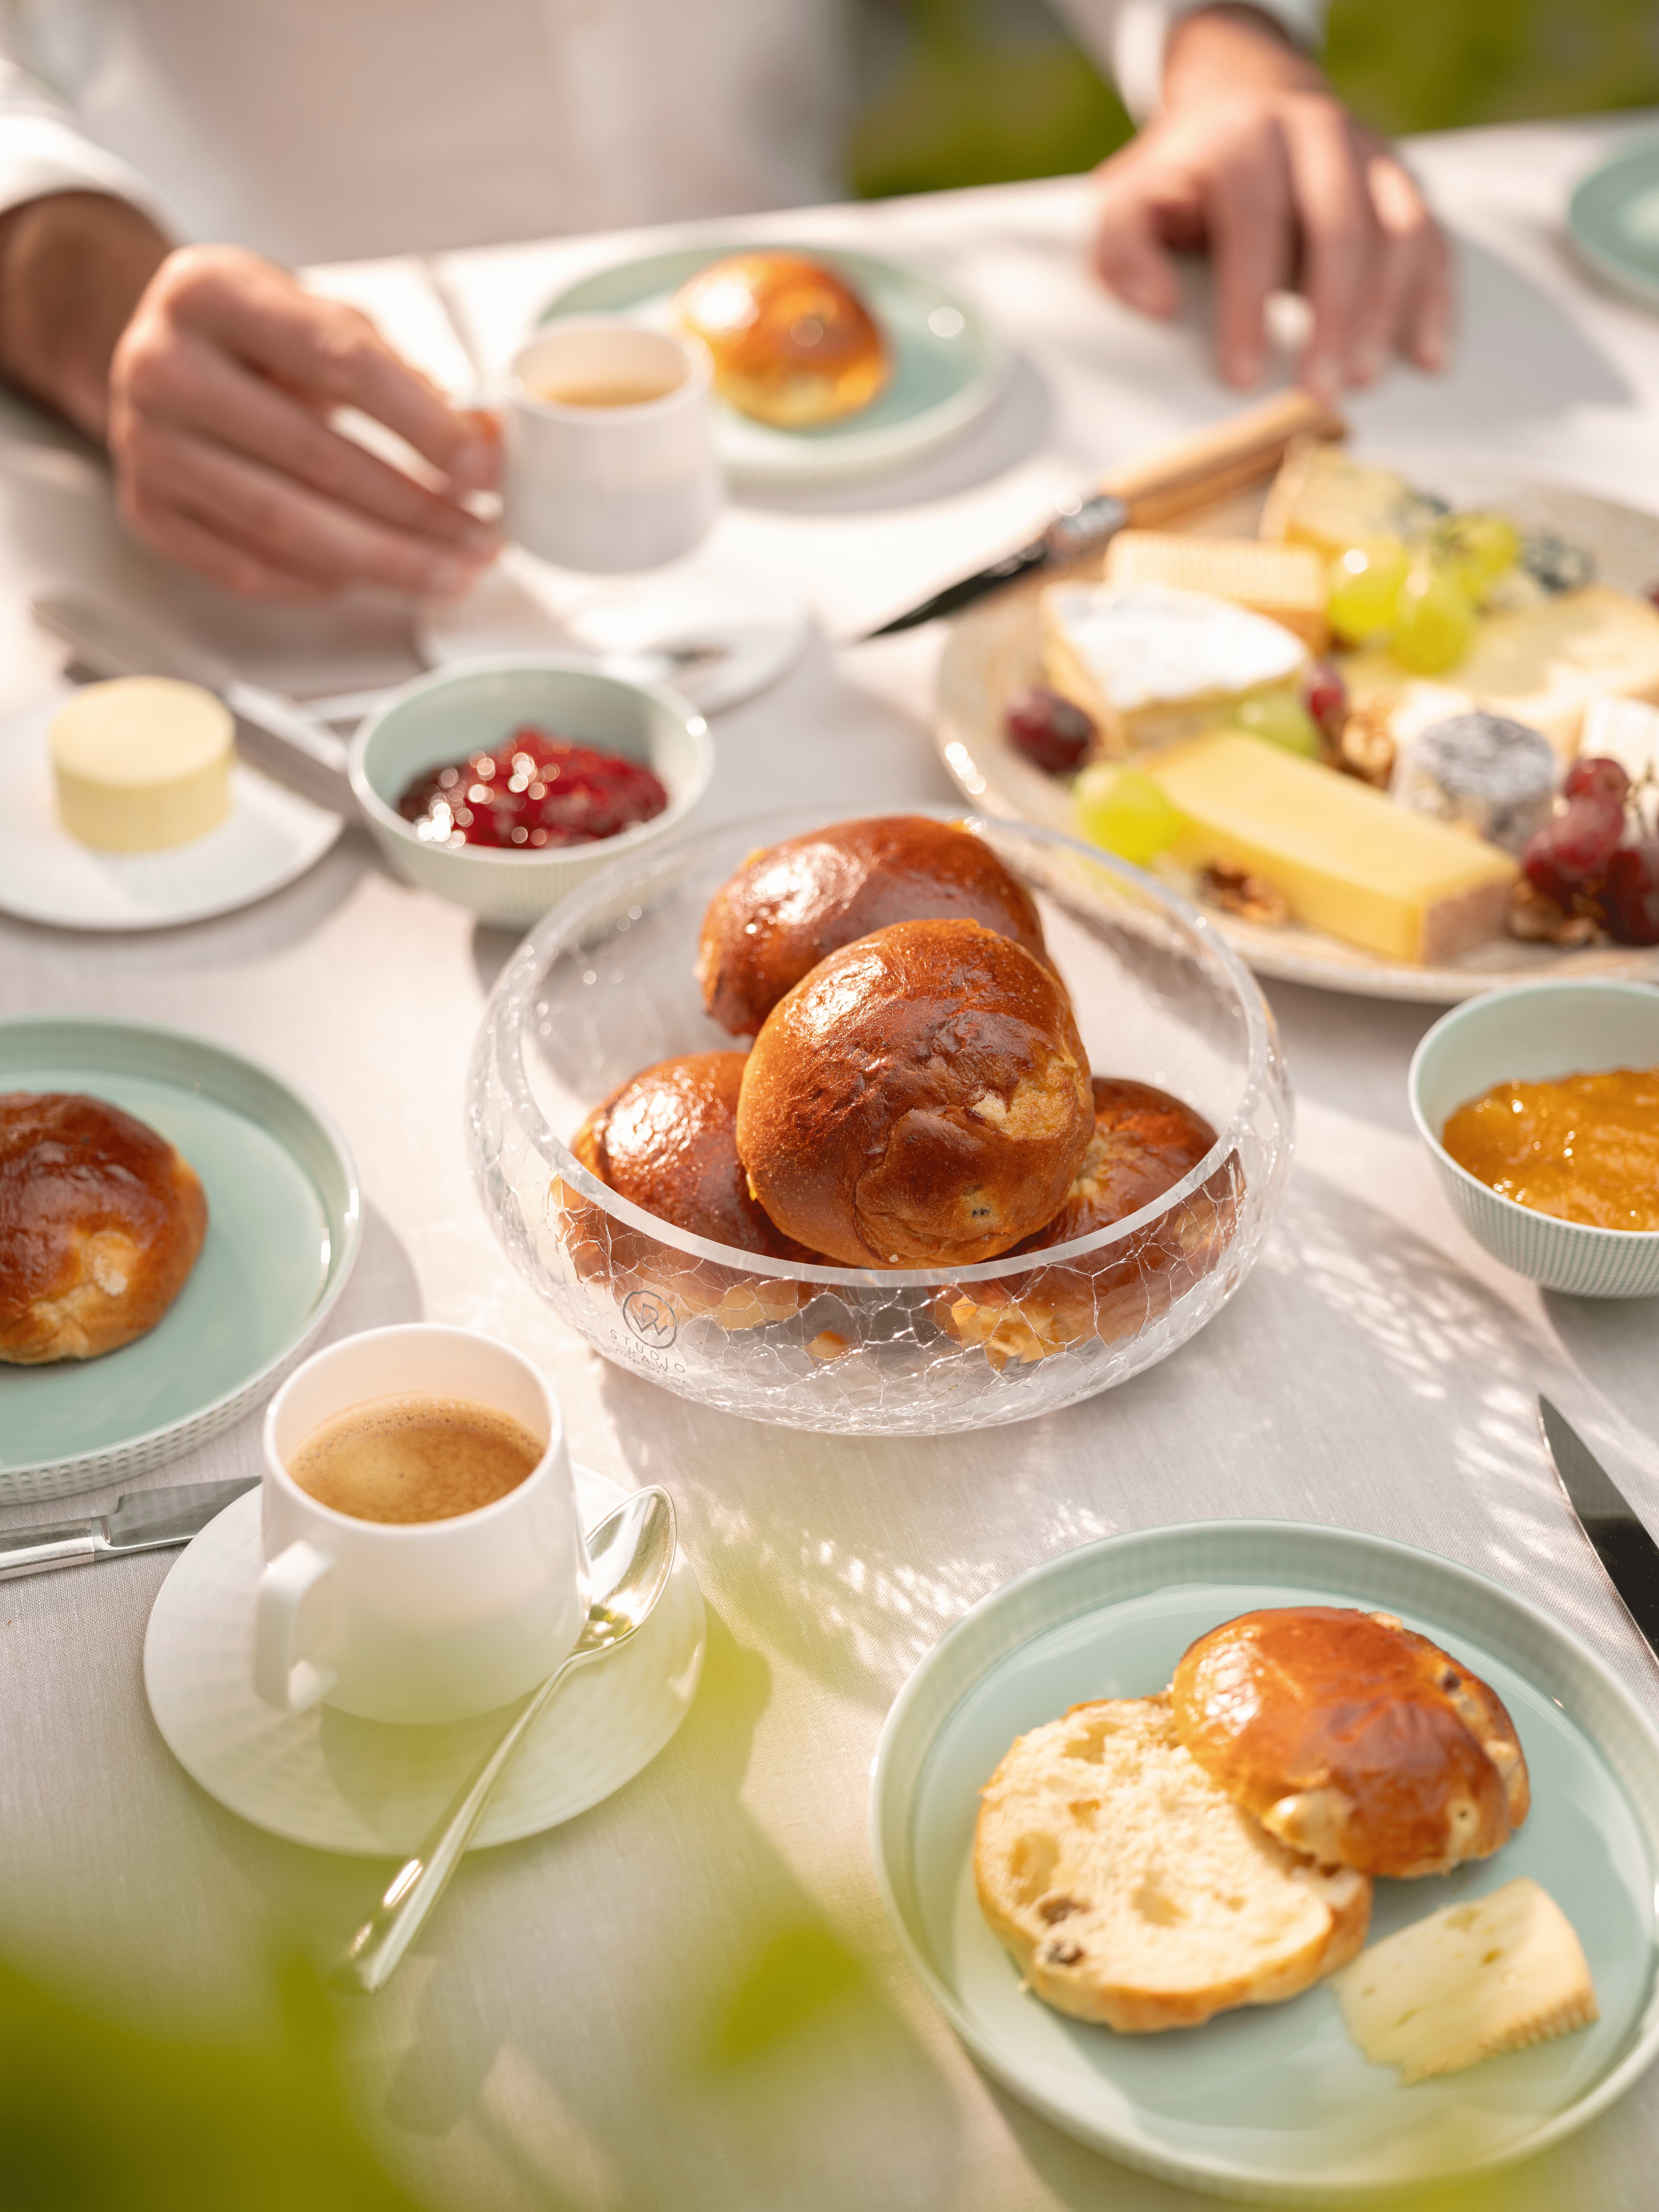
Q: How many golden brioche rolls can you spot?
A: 7